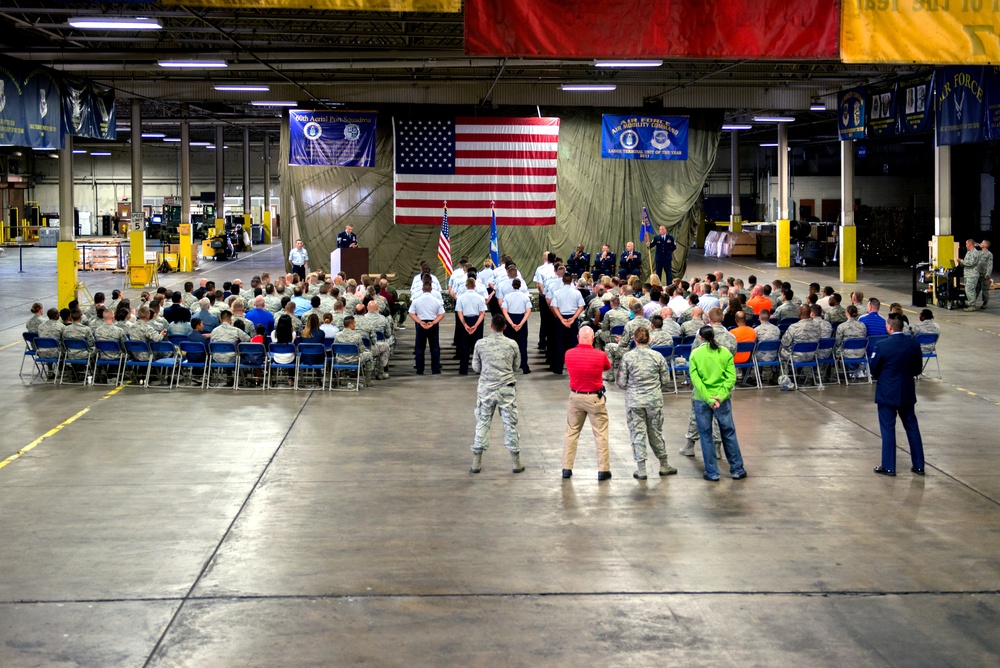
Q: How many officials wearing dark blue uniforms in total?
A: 6